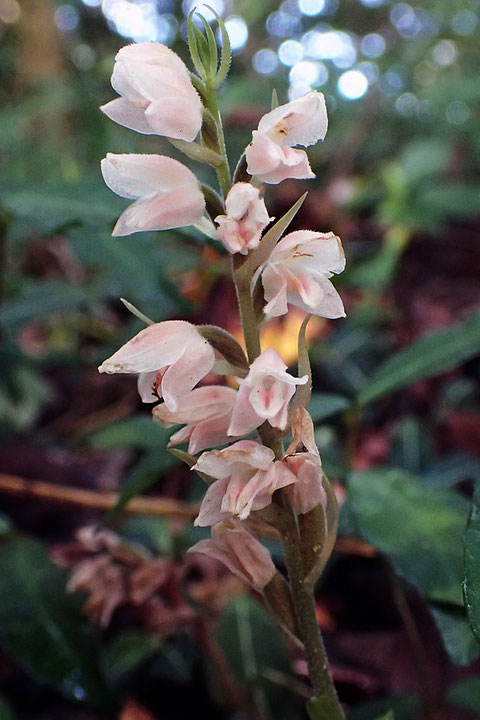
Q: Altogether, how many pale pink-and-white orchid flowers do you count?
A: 11